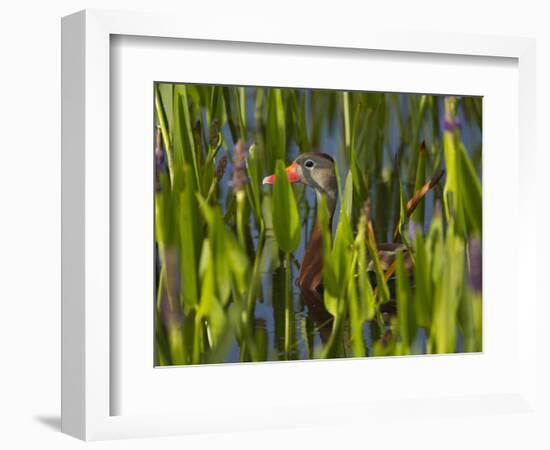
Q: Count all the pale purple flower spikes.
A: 5